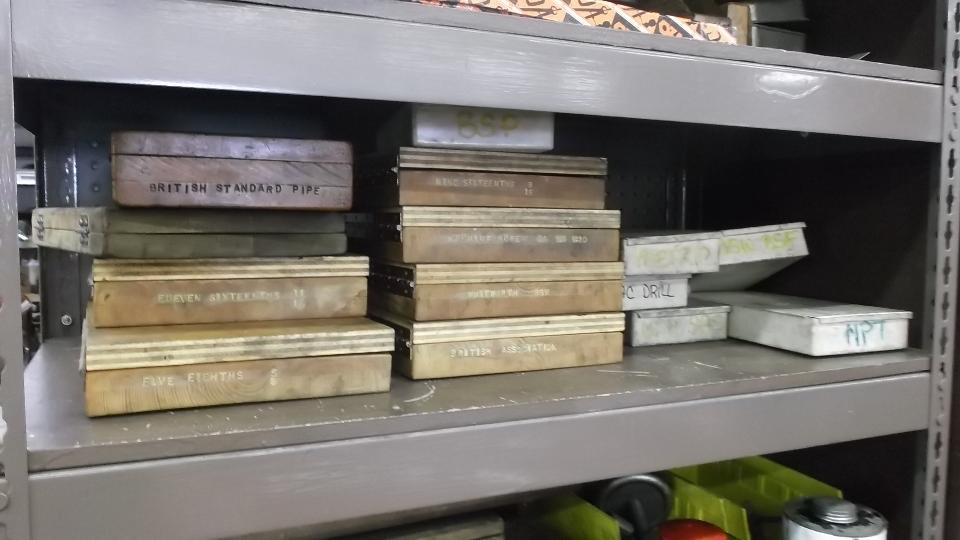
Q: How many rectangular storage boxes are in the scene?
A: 14